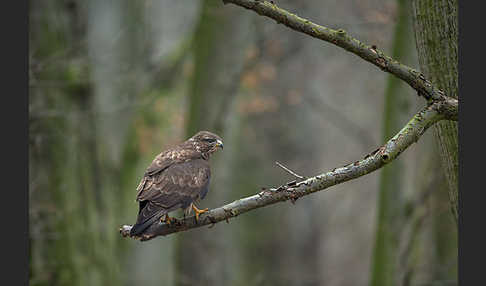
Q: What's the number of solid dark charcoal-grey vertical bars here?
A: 2